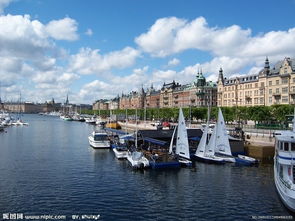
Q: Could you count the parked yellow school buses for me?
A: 0